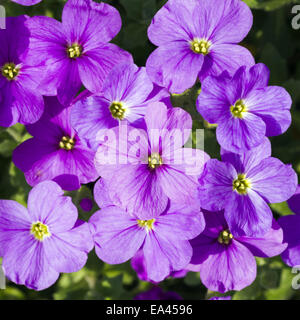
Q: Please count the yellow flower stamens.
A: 11